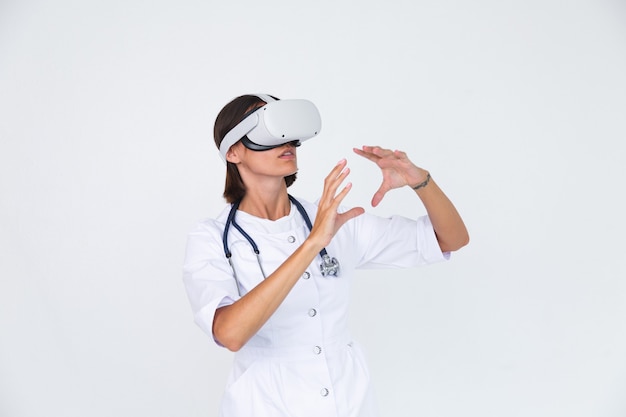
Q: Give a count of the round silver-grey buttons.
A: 5